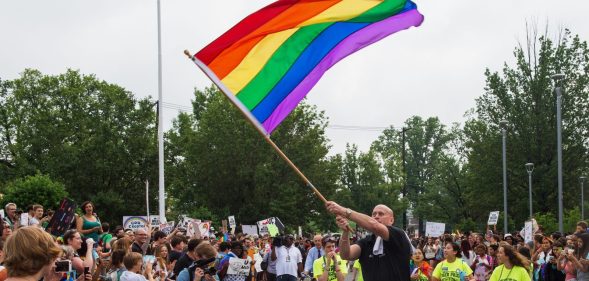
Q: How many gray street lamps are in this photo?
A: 4